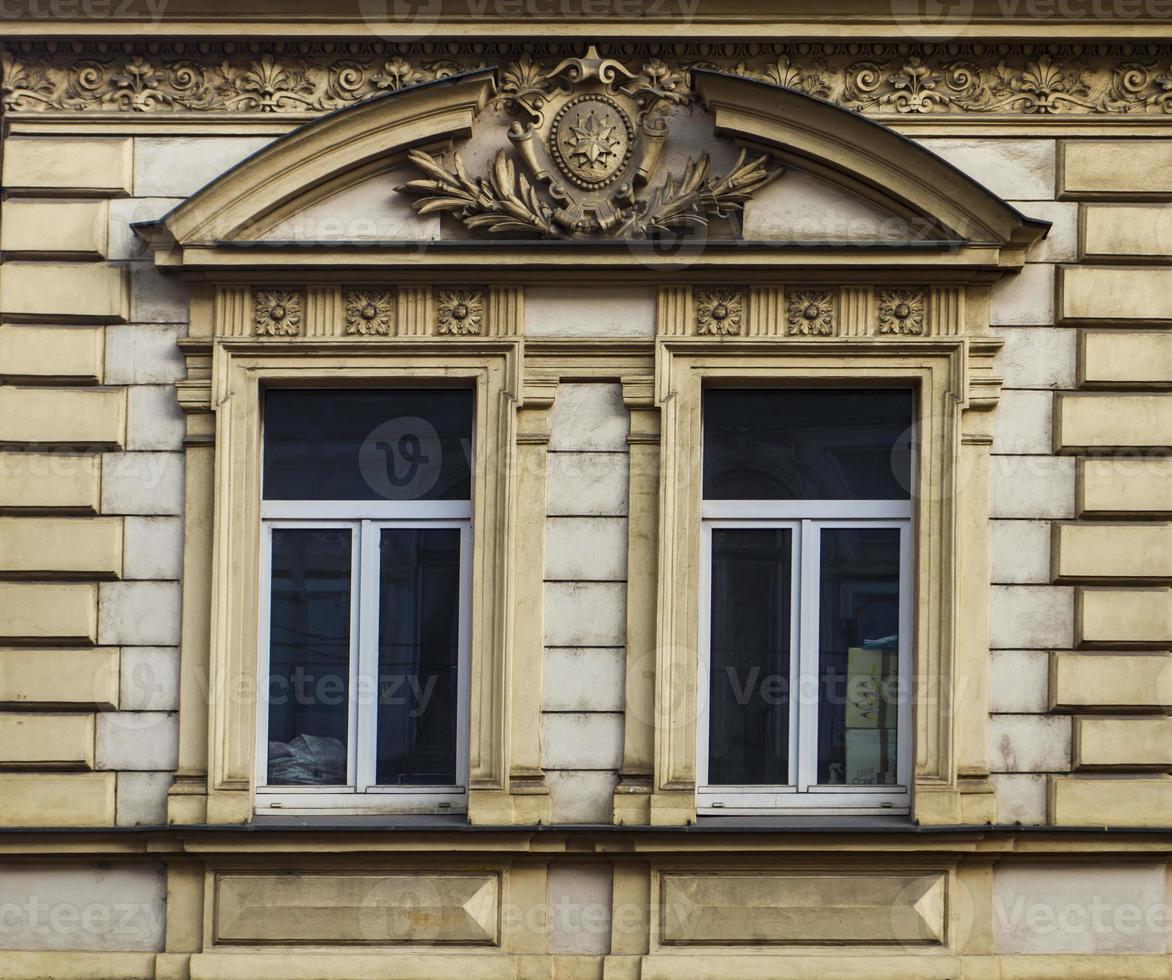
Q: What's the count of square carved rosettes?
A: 6